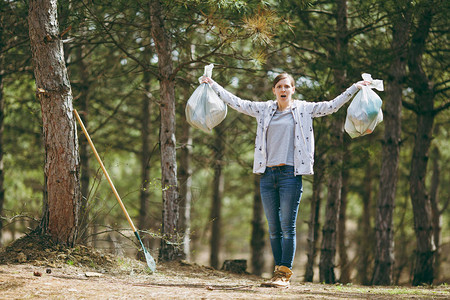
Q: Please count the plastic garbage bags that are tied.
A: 2